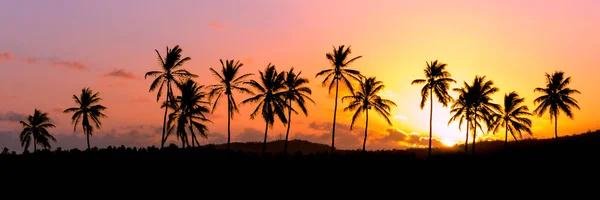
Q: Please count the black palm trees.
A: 15